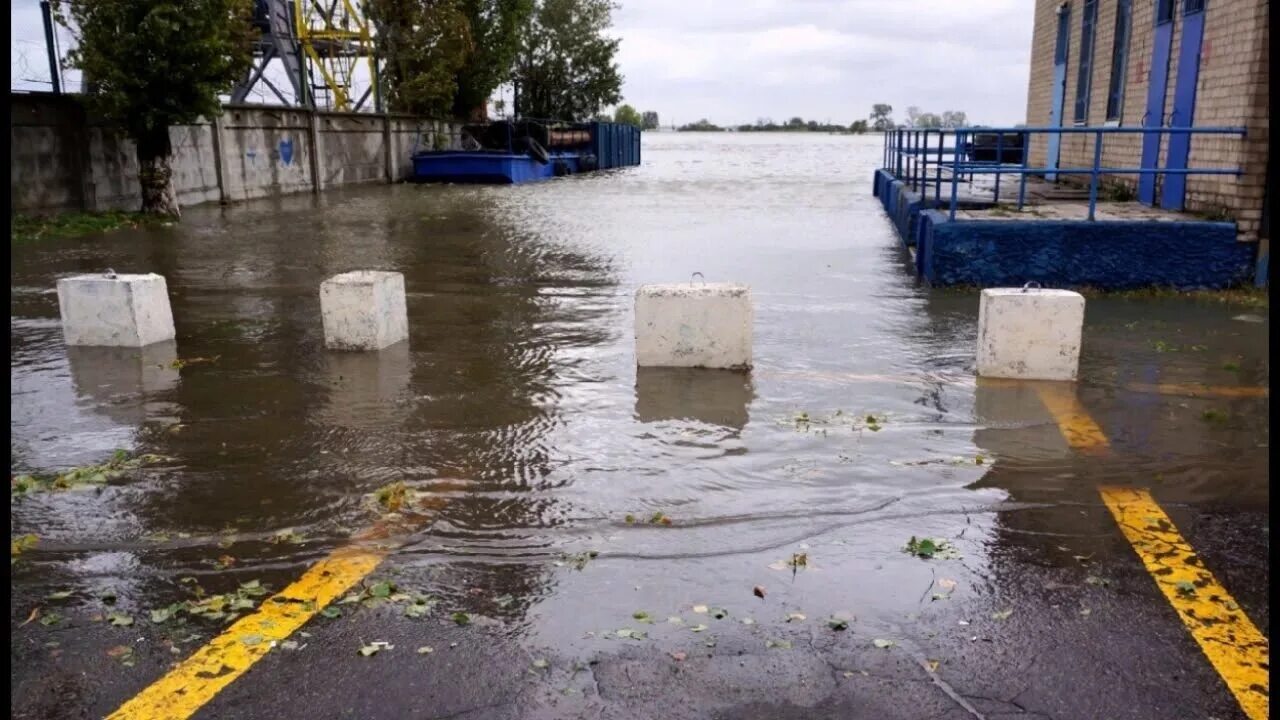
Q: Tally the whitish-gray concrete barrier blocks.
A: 4